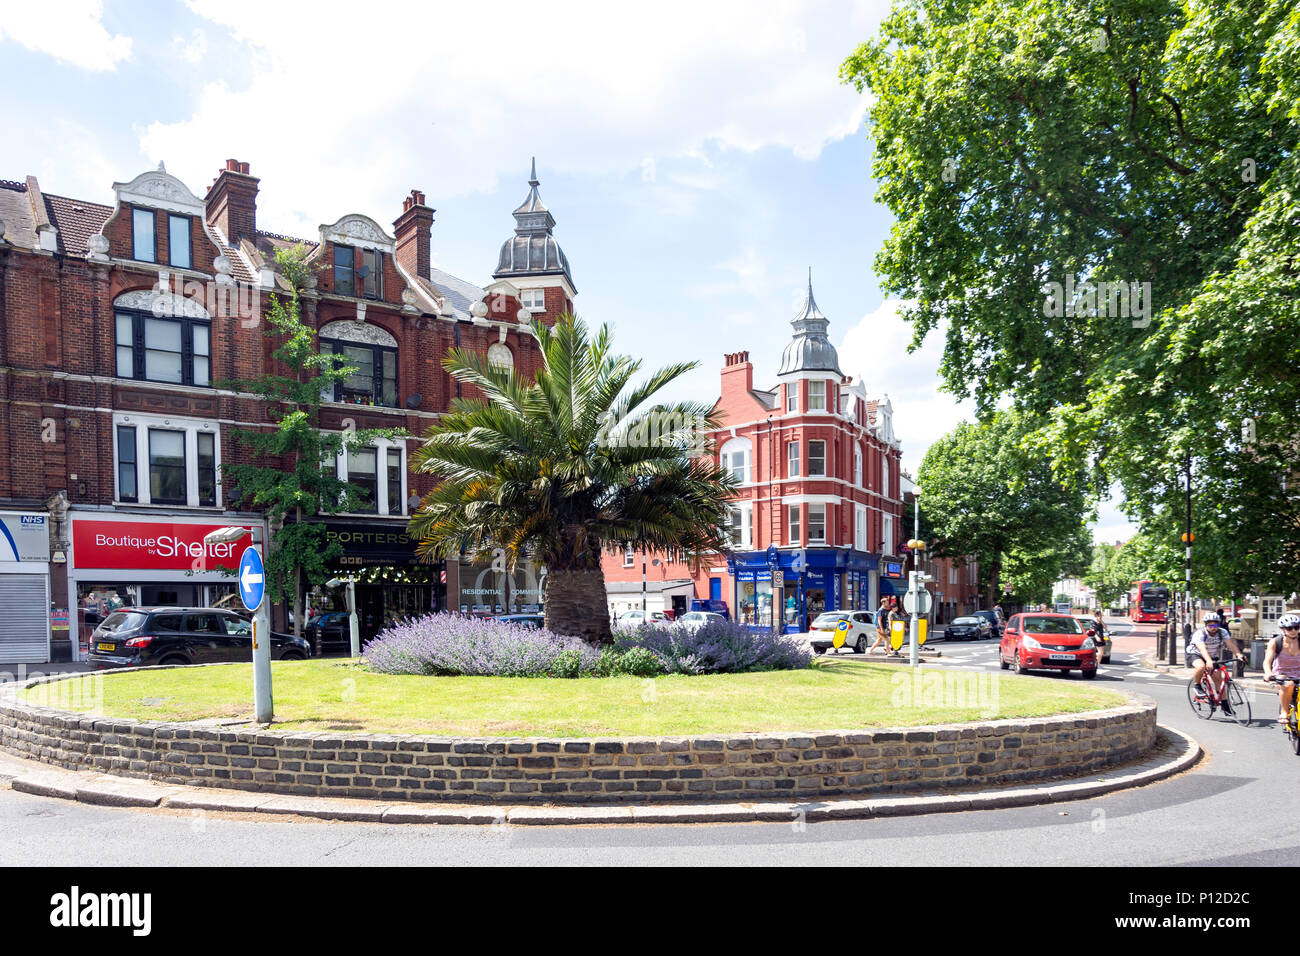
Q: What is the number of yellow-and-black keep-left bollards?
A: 3